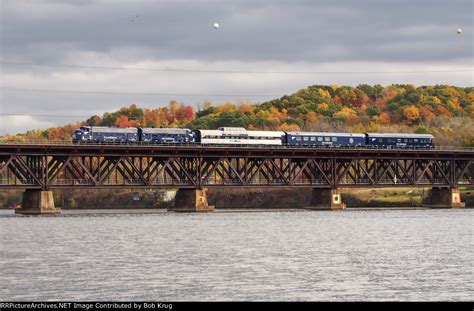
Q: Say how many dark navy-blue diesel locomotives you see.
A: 2